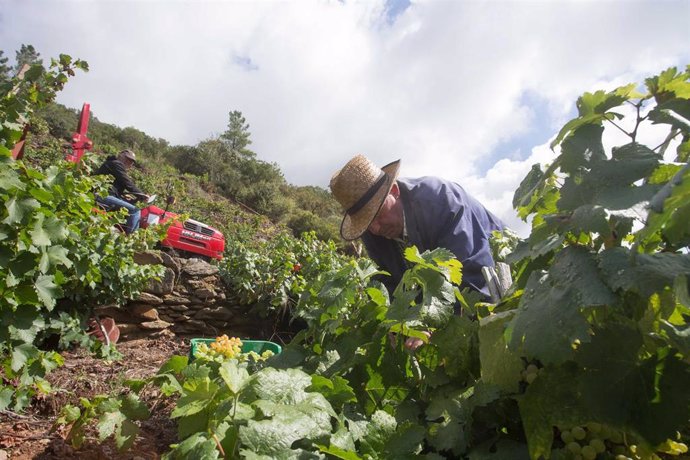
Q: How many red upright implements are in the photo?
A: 1